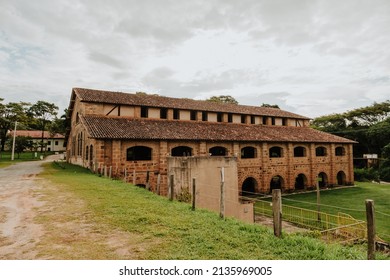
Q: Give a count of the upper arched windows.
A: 8